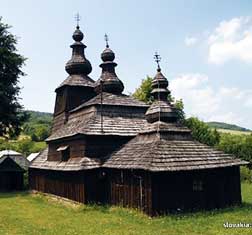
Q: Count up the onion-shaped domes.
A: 3